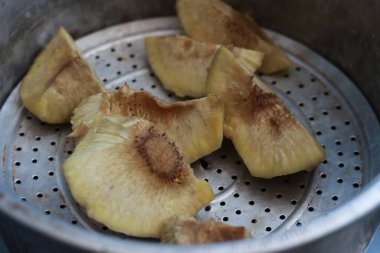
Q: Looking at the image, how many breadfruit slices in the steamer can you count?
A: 7